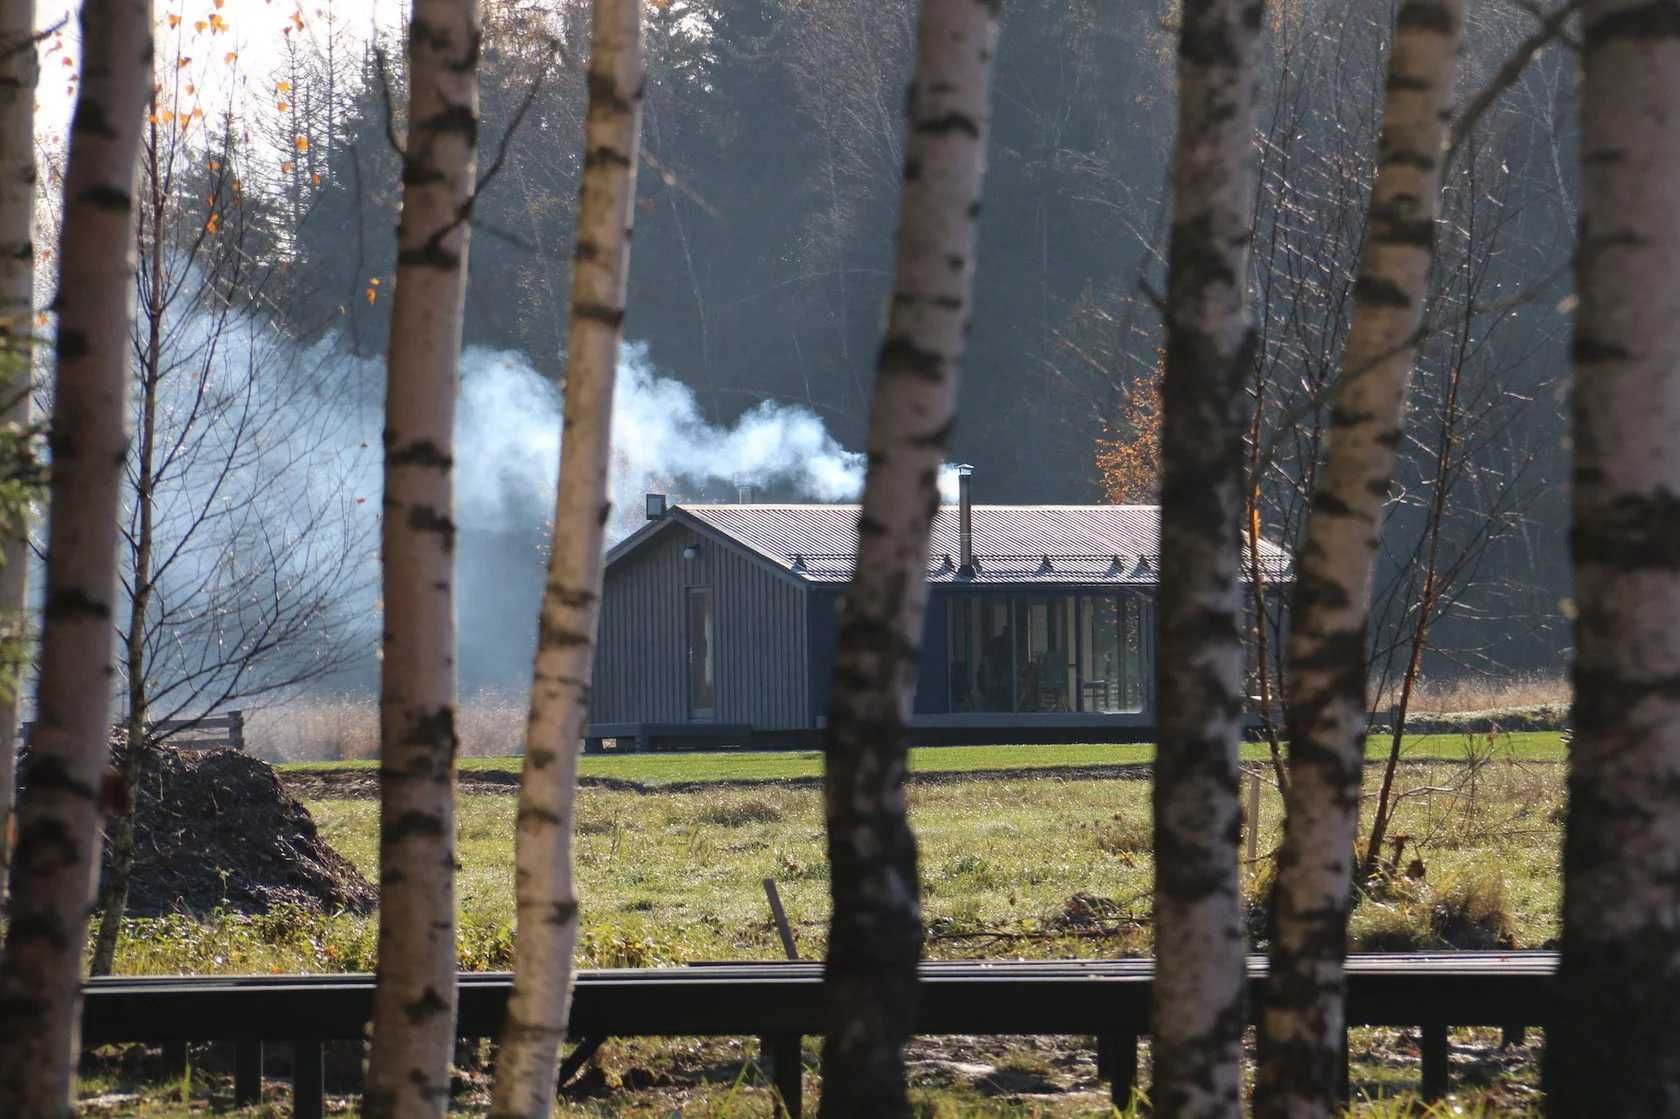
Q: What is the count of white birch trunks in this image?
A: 8